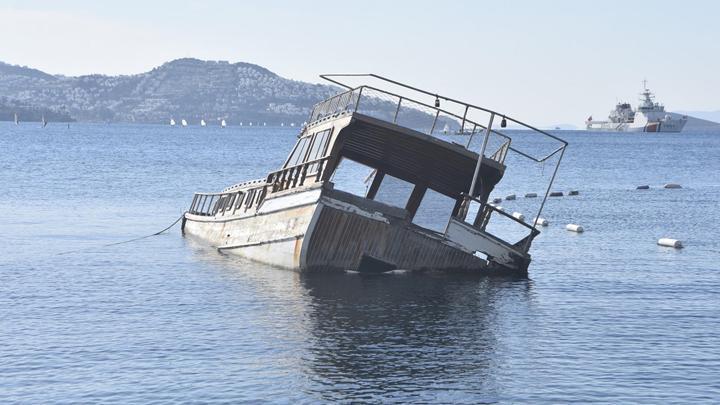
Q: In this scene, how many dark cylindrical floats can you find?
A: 7